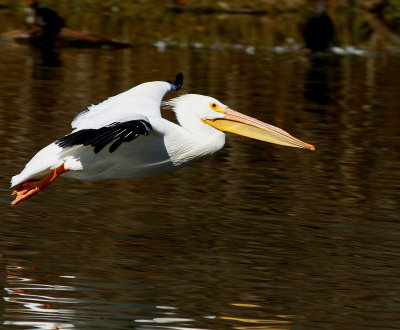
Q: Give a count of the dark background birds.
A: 2